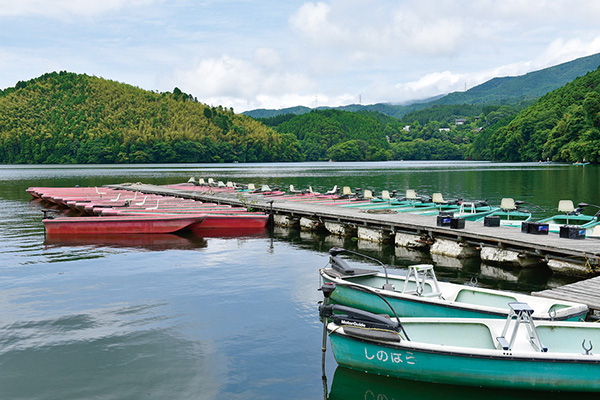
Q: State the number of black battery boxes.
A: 6